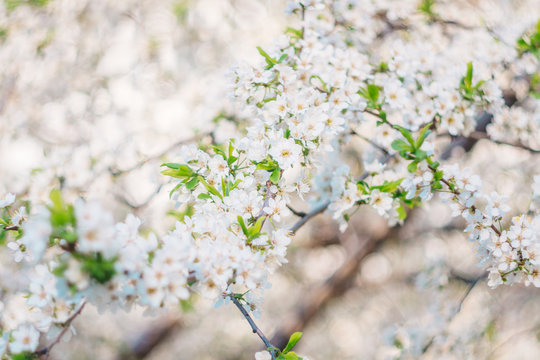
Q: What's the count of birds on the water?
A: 0